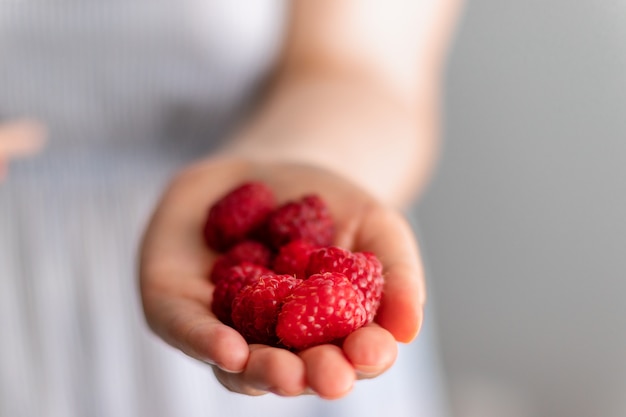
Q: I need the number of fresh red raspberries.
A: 8